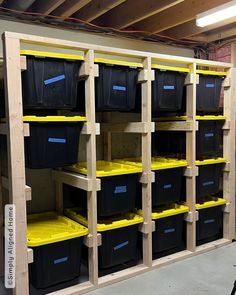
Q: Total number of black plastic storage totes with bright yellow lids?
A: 13